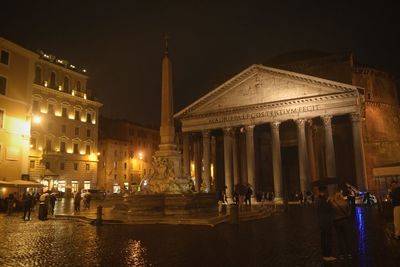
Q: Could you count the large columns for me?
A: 8